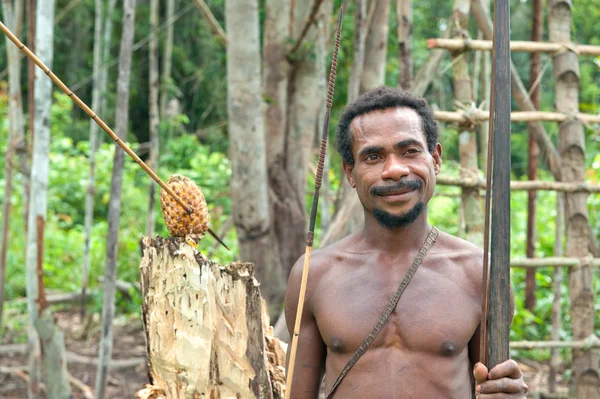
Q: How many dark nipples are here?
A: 2